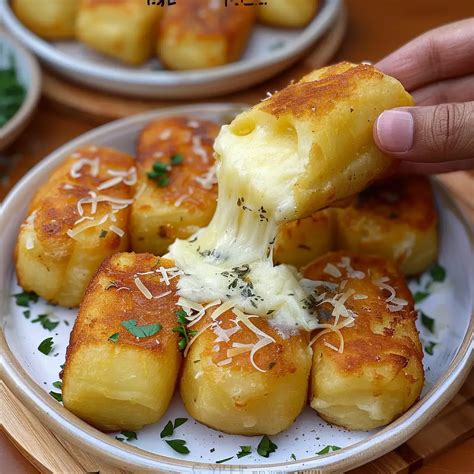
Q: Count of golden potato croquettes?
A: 12